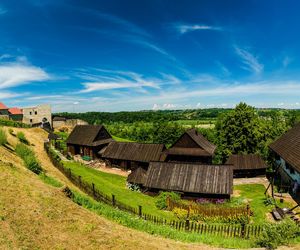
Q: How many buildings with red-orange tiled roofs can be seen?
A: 2